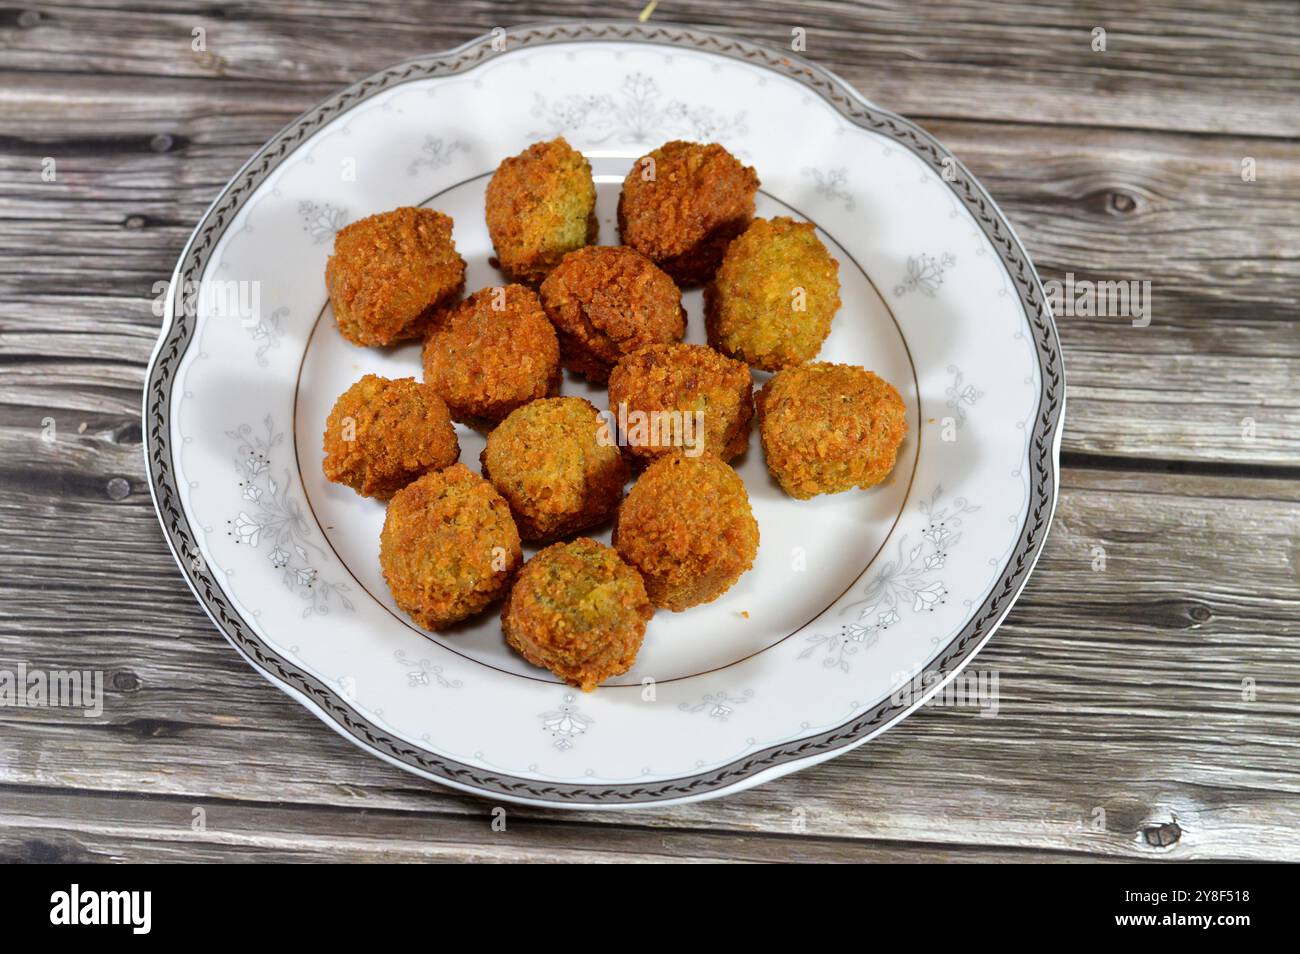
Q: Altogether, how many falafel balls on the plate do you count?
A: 13